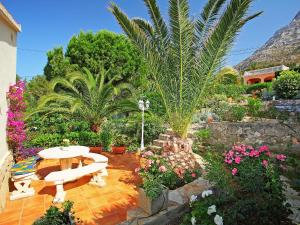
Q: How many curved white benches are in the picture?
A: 2